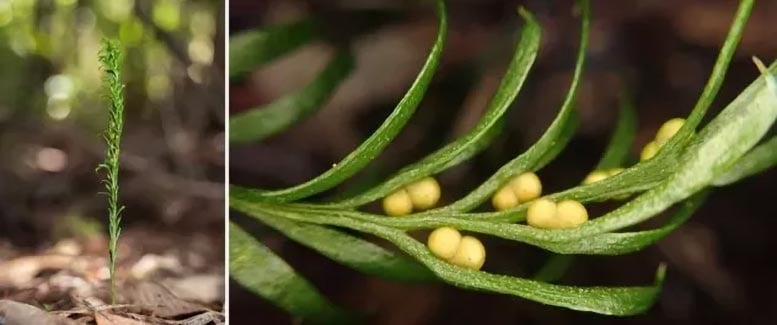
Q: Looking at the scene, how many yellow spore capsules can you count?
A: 12